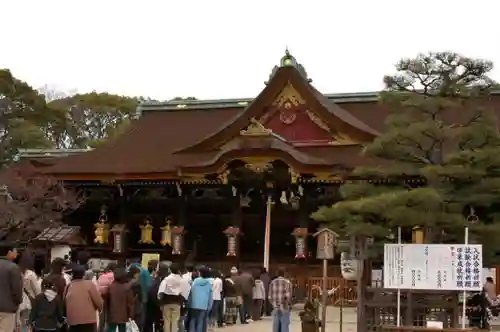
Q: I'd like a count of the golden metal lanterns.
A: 3